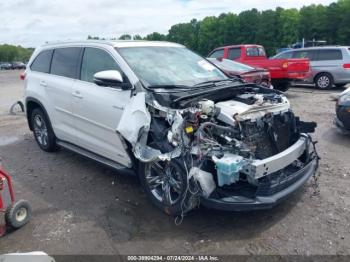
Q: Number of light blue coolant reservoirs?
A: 1